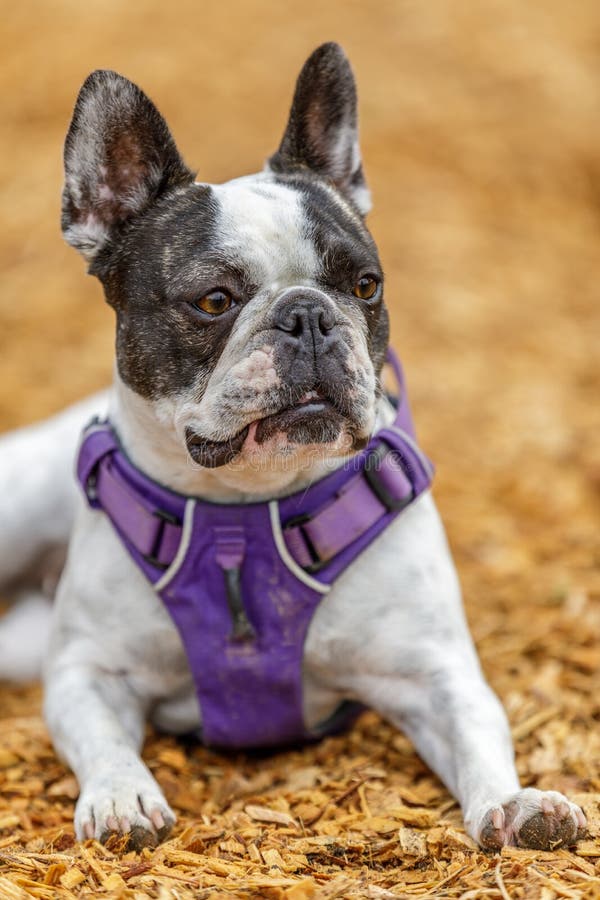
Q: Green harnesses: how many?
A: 0